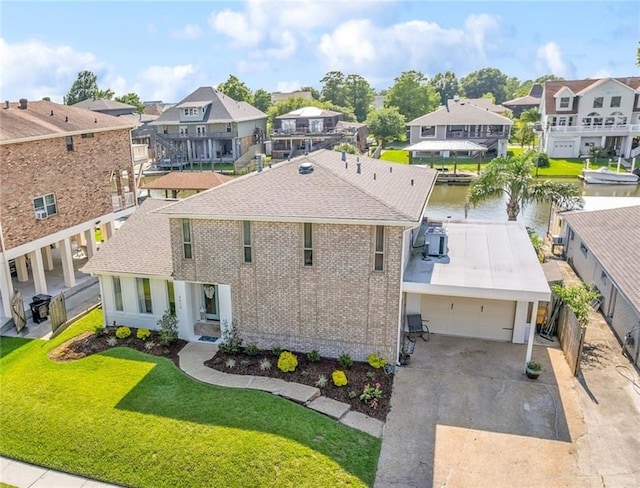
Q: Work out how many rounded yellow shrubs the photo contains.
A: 5